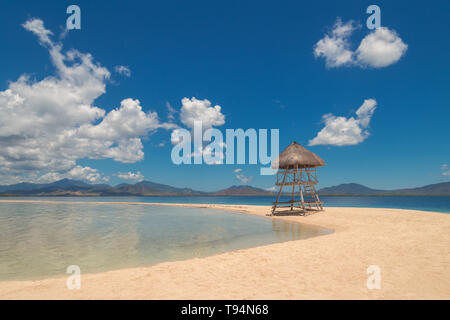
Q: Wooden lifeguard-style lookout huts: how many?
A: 1